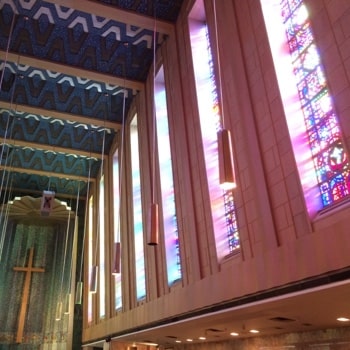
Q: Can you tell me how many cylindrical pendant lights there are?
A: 7